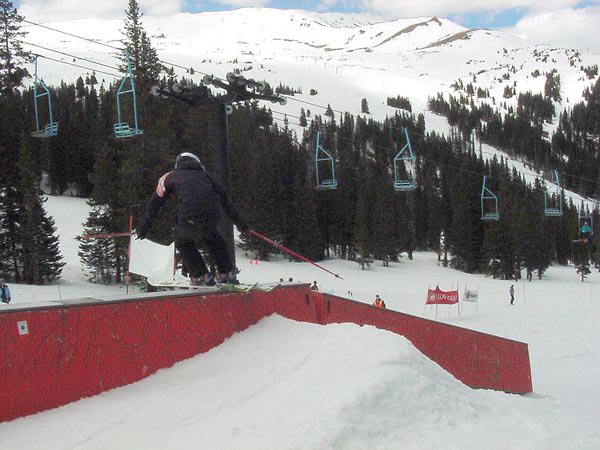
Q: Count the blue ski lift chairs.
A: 7